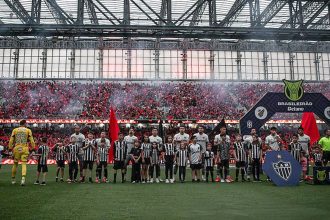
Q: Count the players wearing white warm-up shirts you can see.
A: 10